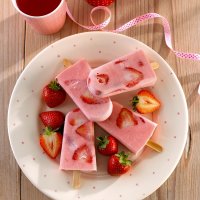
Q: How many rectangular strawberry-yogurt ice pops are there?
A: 4